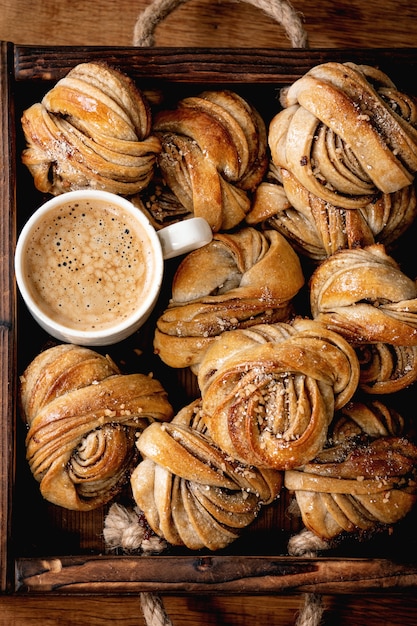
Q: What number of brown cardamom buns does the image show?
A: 10